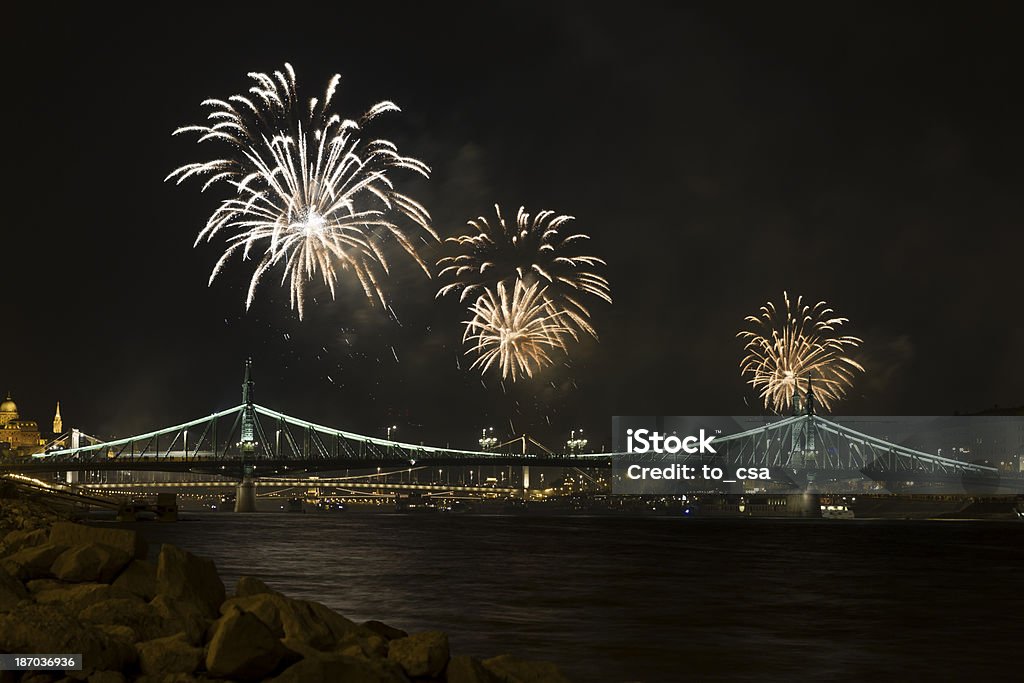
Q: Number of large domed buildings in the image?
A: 1